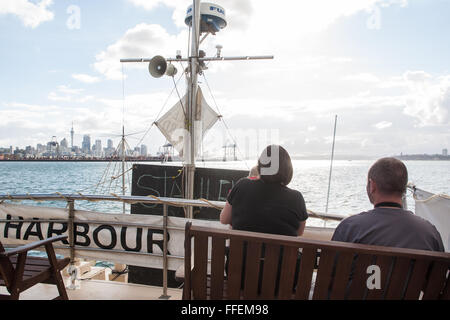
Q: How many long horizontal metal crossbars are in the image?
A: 1